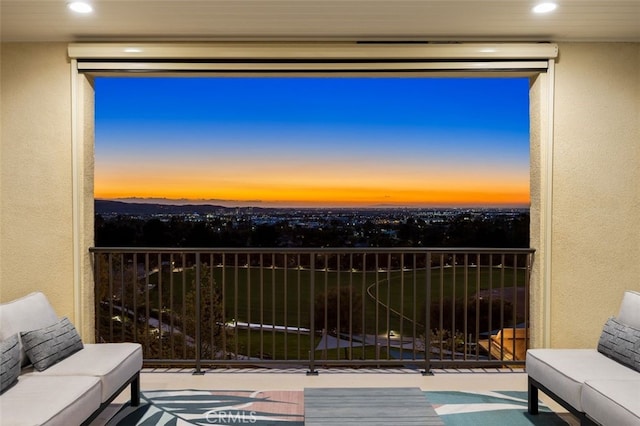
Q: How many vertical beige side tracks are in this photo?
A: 2